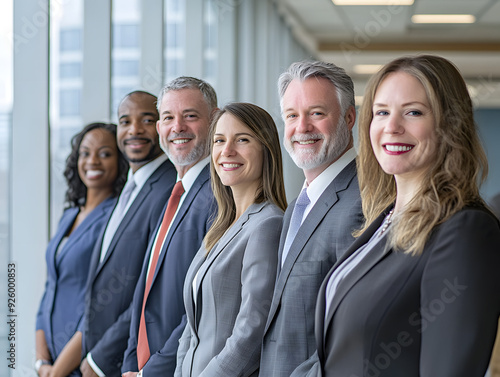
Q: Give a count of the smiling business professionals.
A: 6